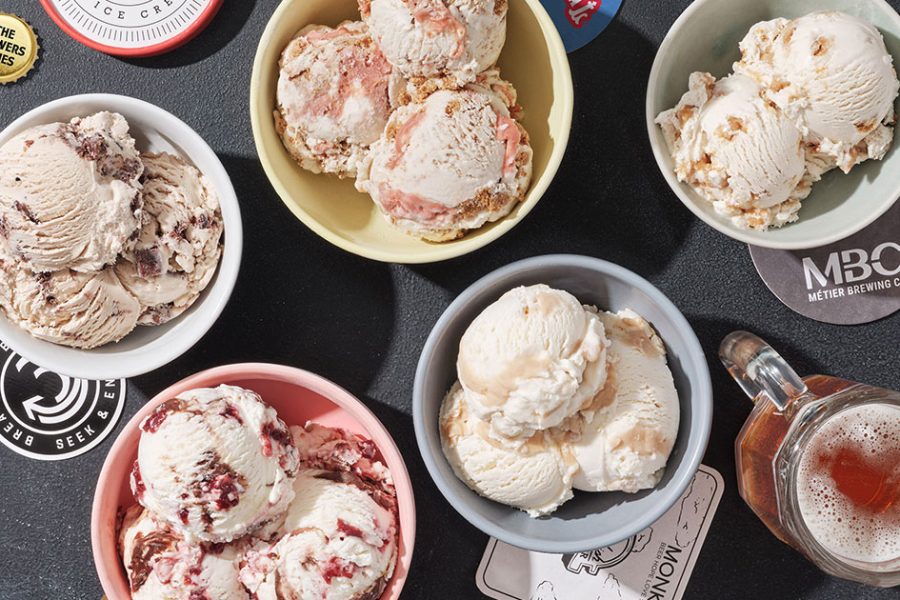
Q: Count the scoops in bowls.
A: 14